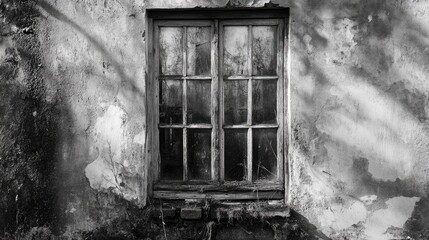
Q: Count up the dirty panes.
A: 12